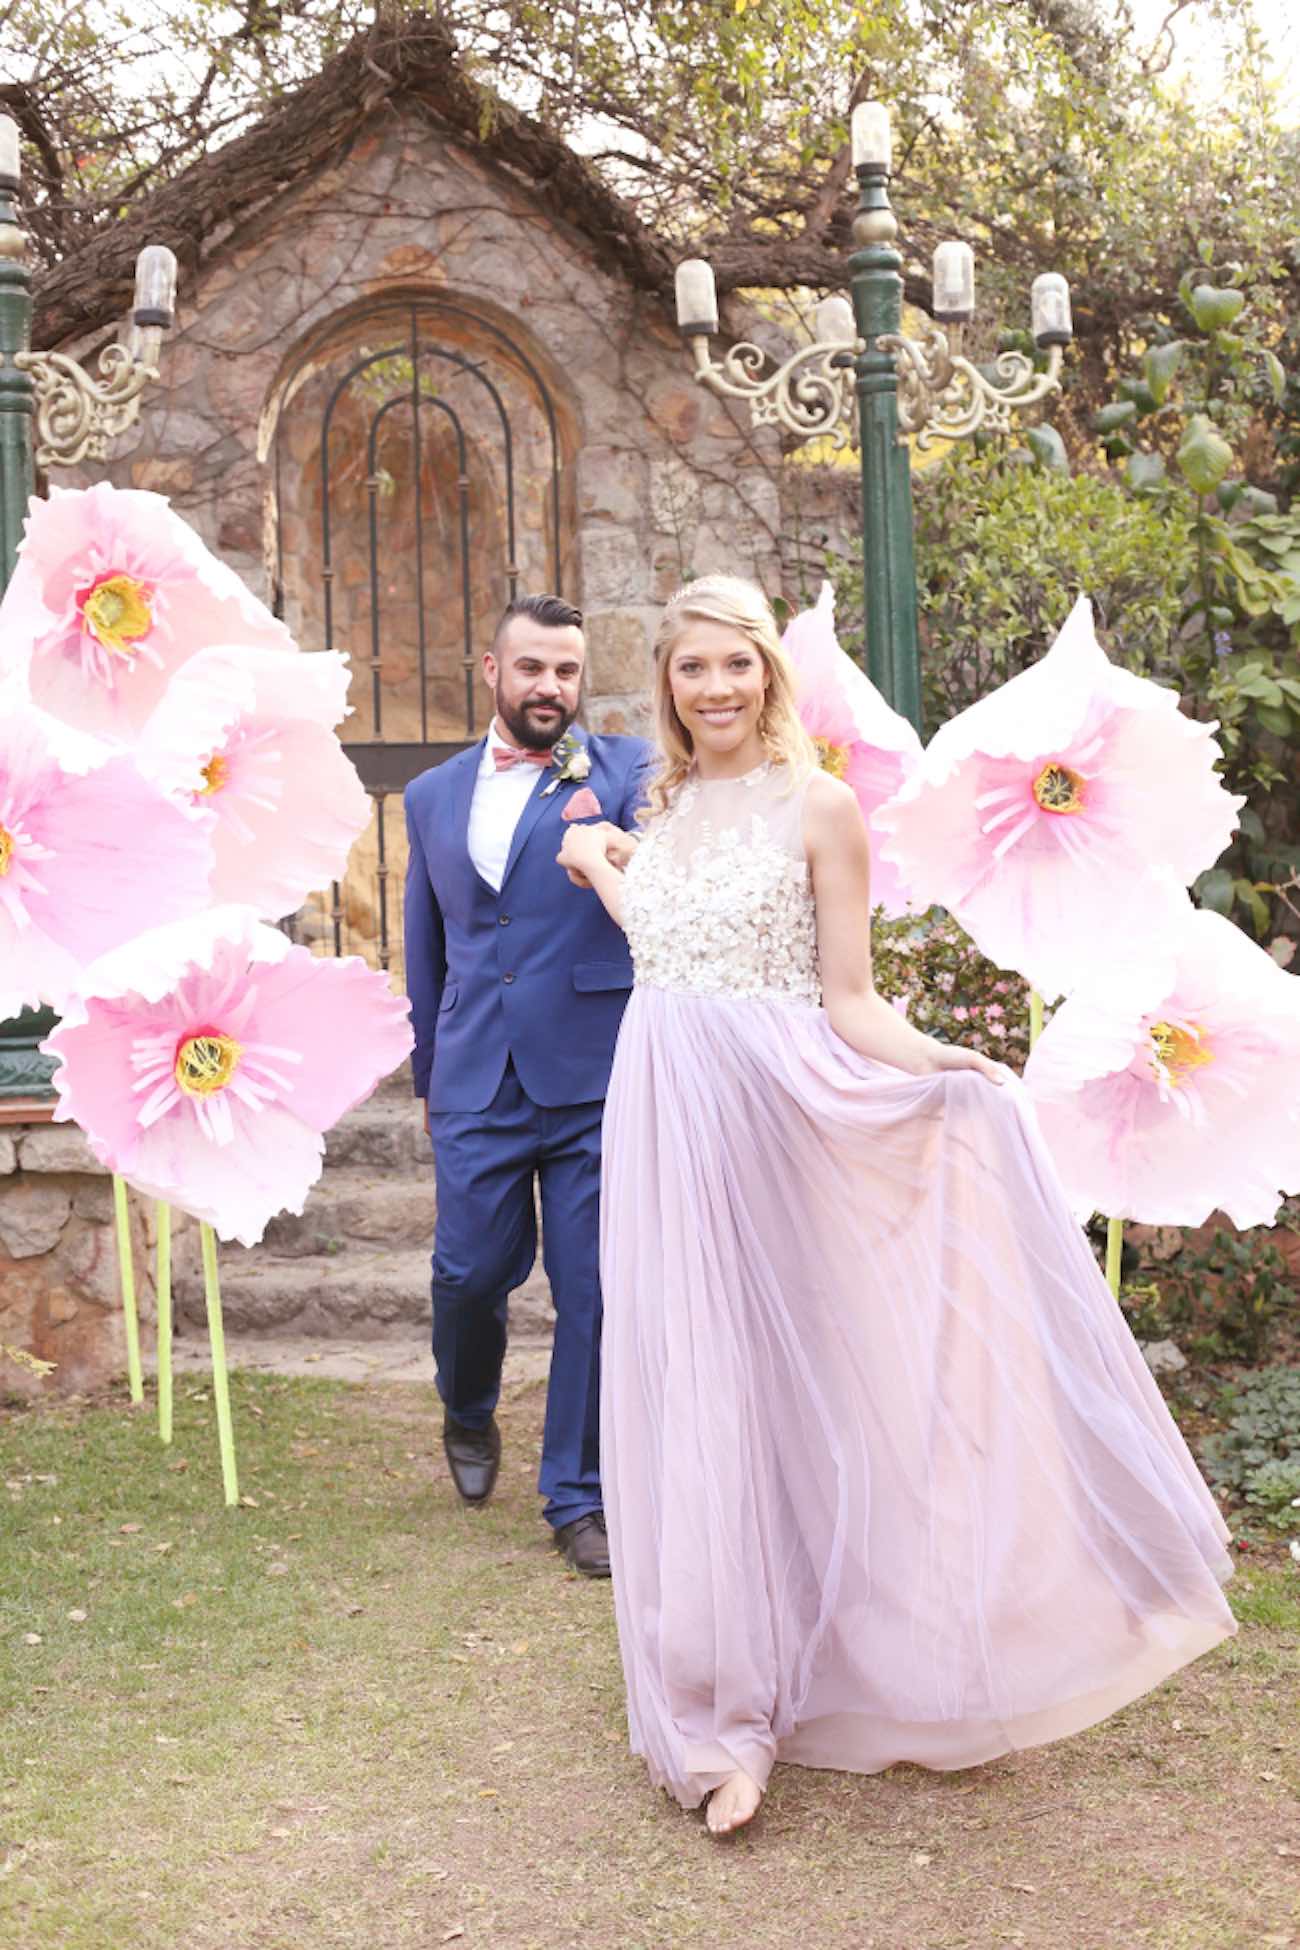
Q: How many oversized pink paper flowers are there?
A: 7